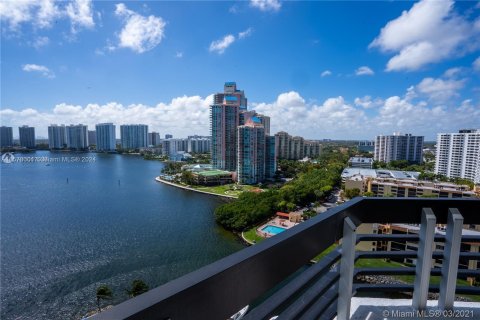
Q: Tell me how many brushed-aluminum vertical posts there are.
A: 3